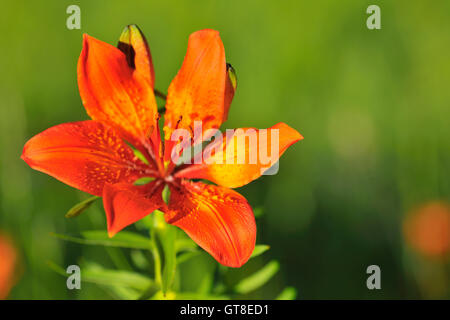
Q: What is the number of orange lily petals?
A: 6